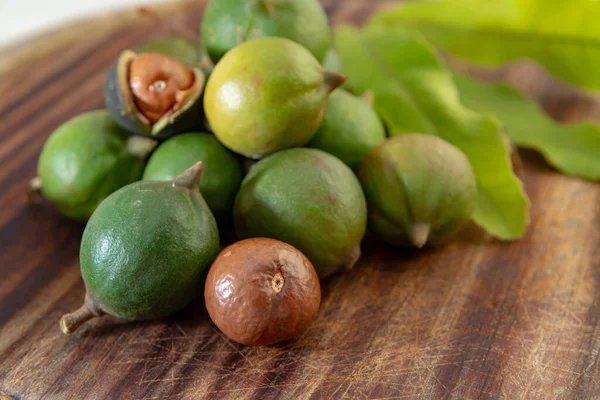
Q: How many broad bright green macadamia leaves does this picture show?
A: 3